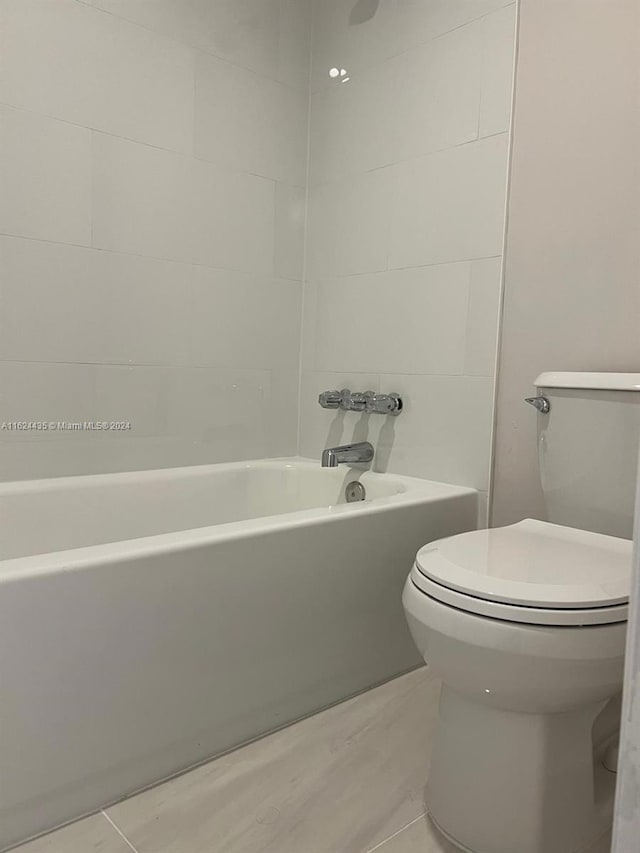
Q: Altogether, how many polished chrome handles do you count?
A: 4